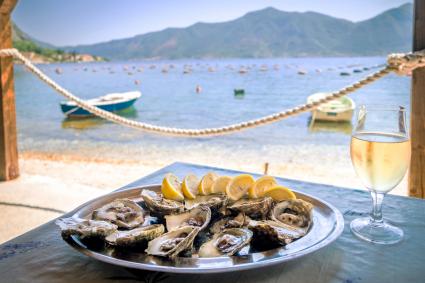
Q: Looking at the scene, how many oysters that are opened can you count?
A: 12